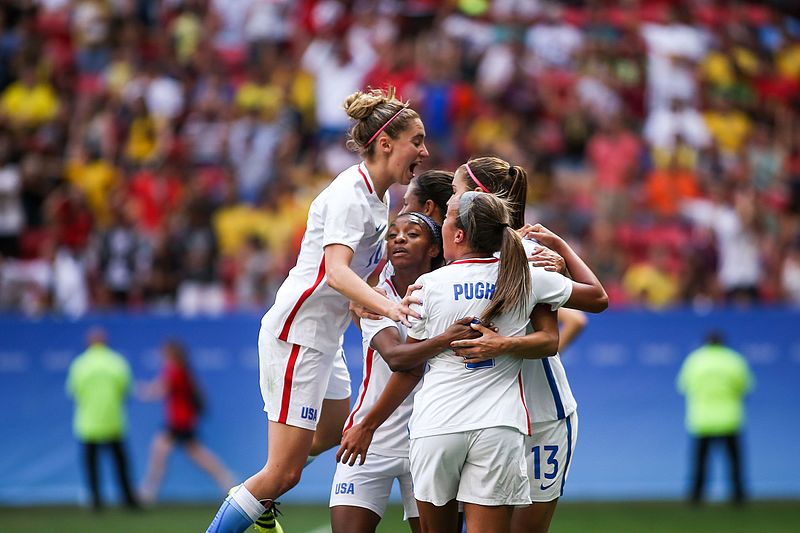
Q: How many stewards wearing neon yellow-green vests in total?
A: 2